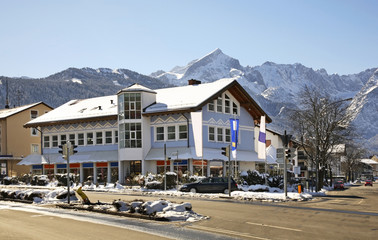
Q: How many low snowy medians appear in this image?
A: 2